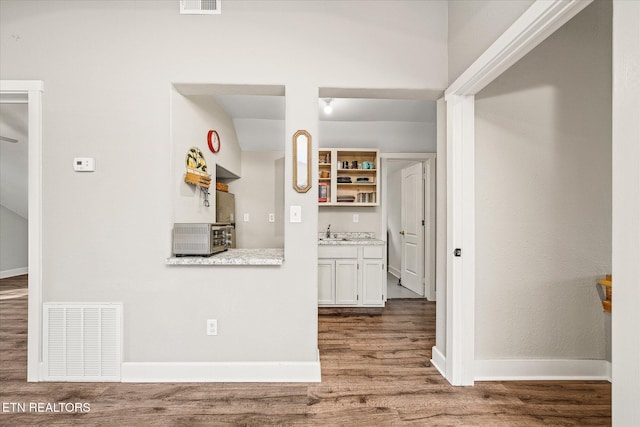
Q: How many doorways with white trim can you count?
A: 3